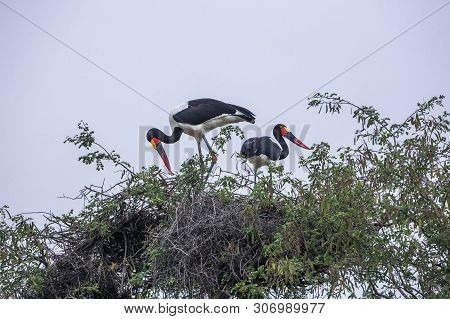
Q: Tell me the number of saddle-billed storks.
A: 2